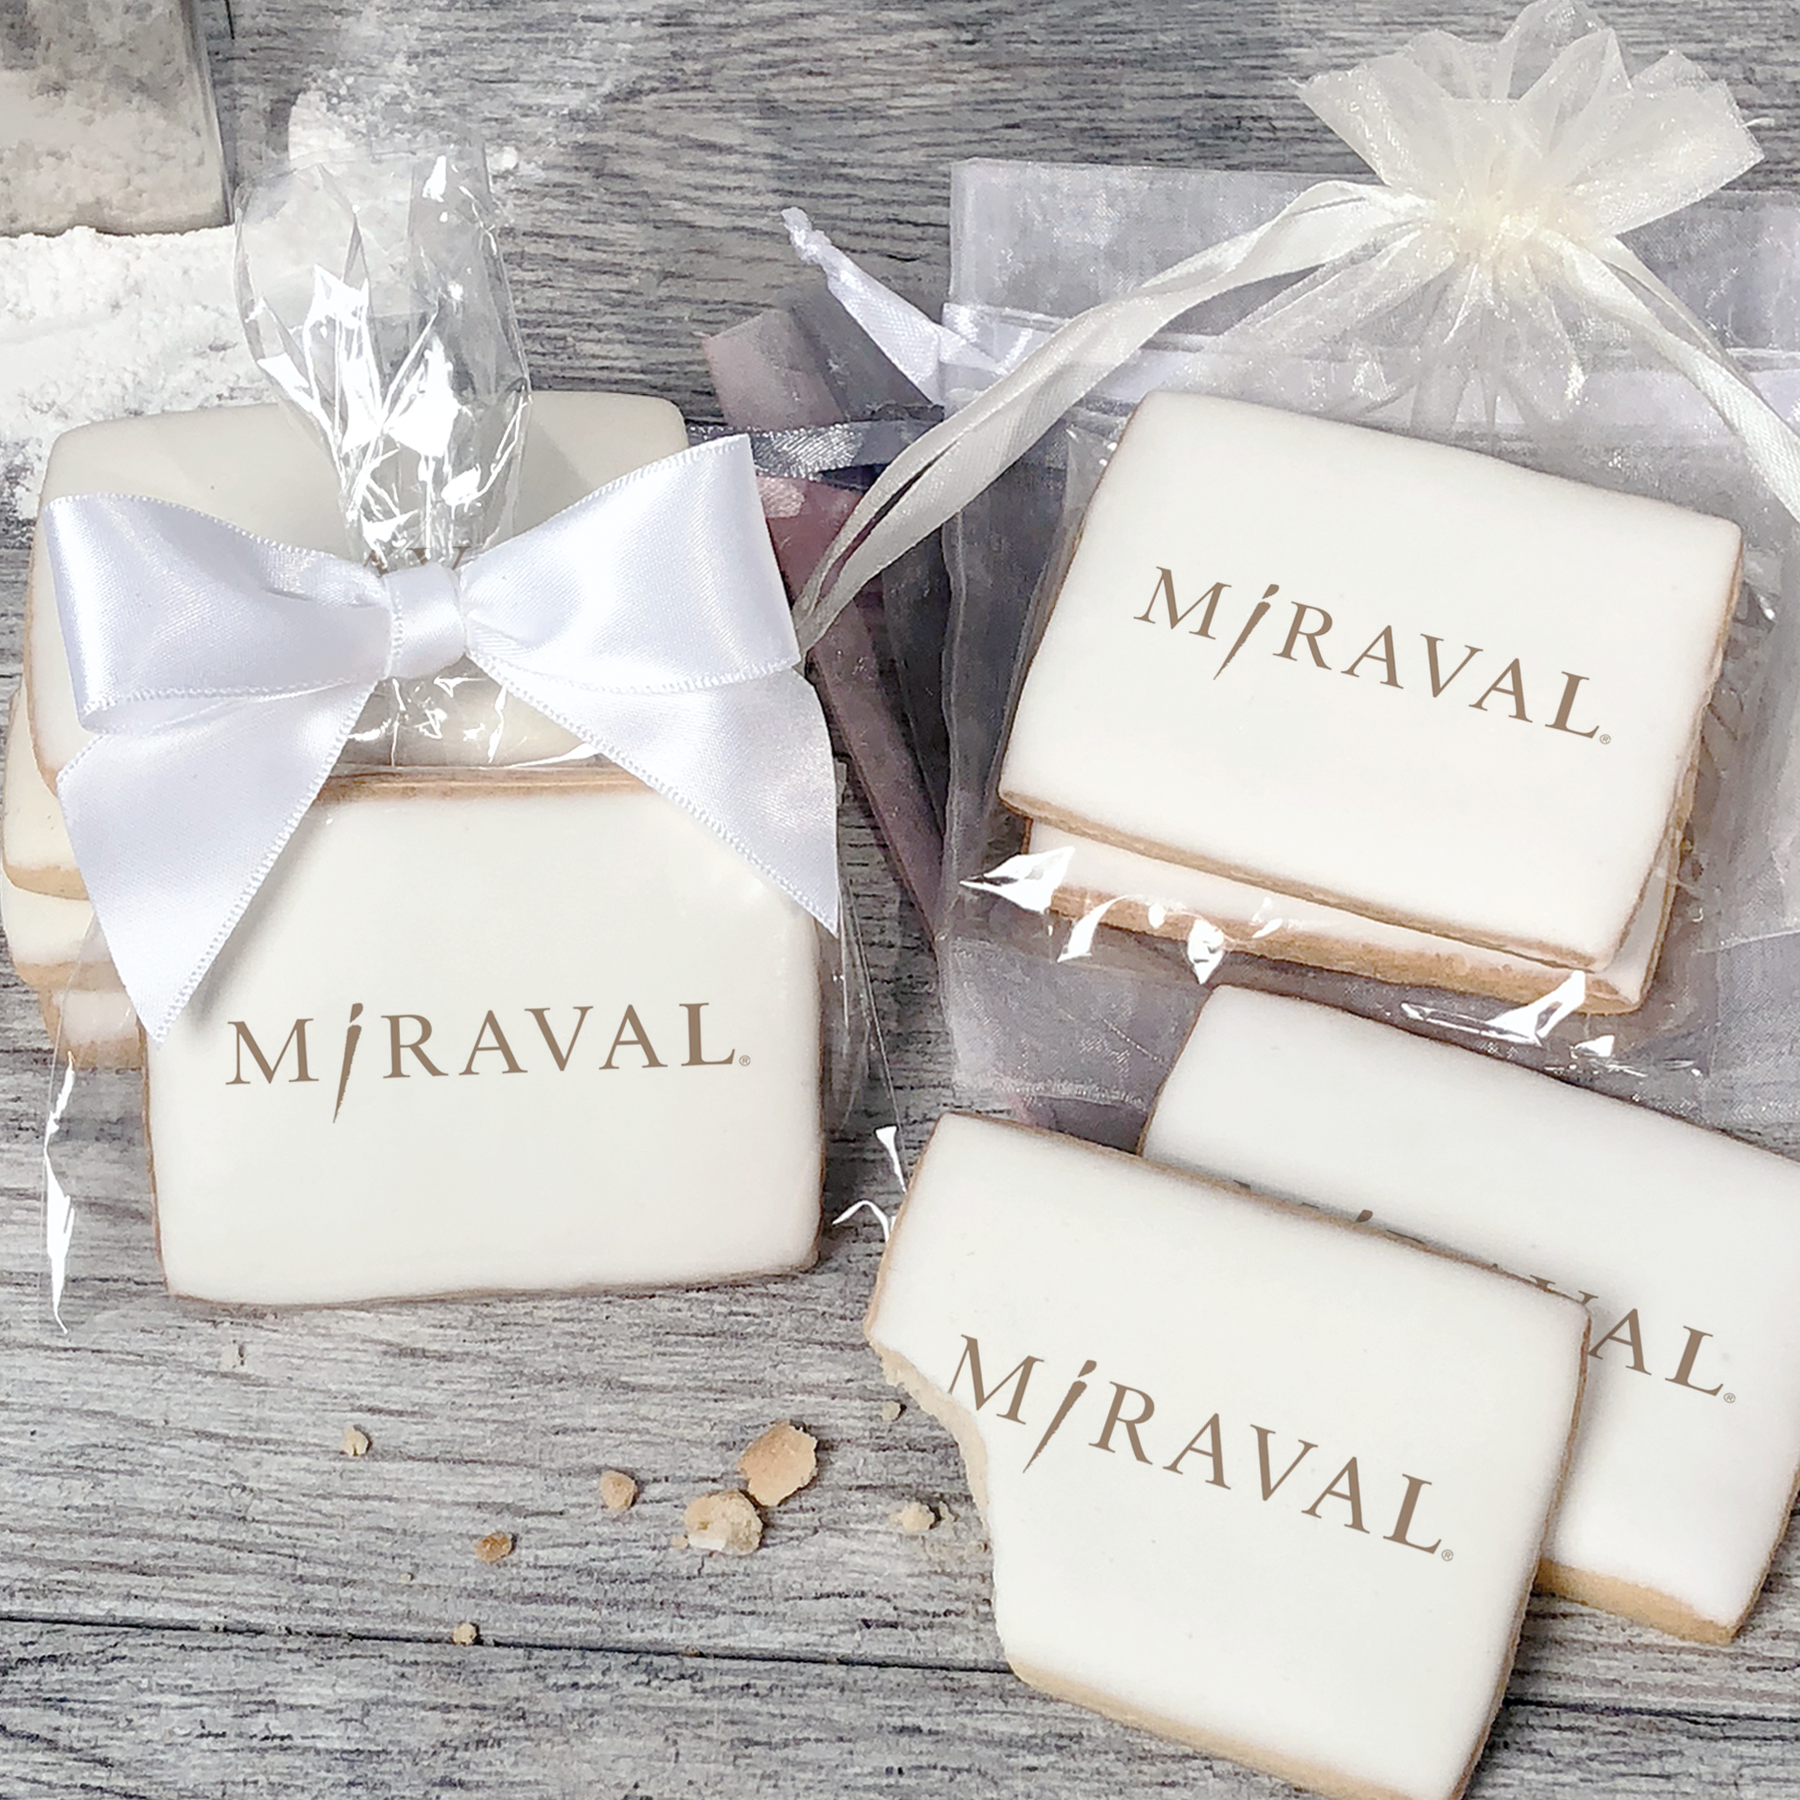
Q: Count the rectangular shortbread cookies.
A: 9